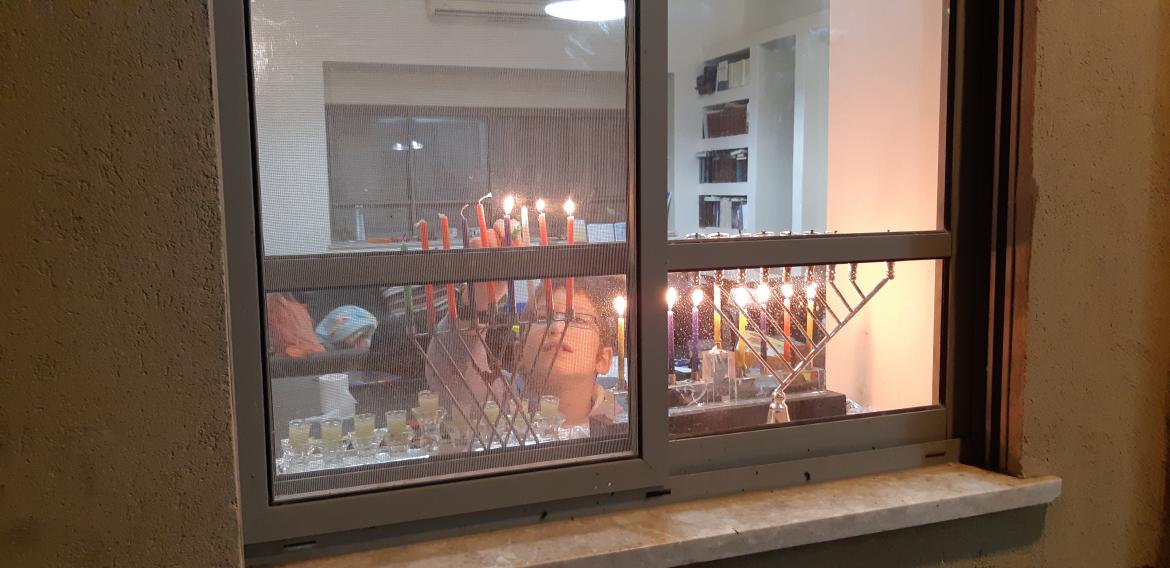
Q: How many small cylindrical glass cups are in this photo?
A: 9